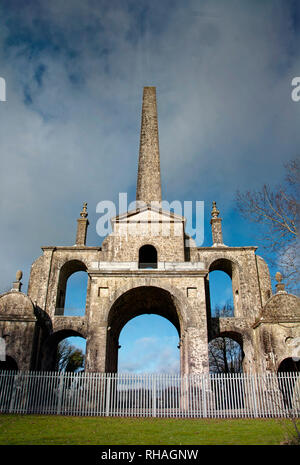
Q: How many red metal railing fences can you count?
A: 0